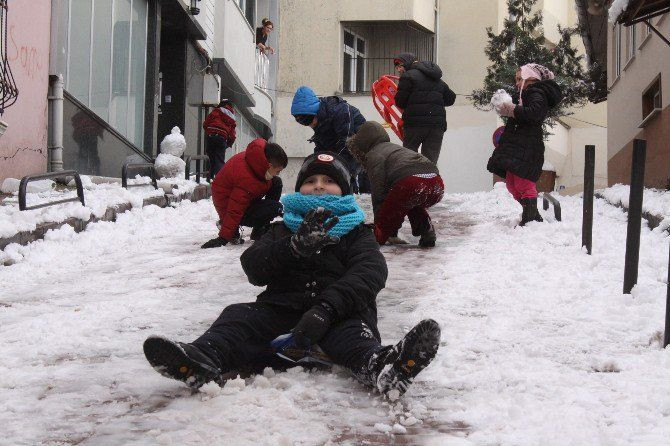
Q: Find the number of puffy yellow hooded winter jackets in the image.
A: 0